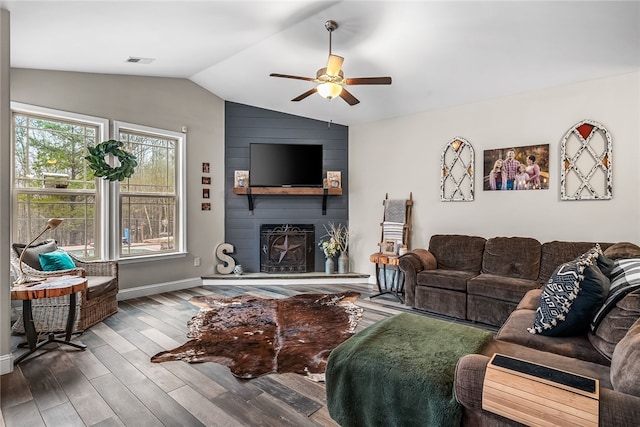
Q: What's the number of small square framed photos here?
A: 4